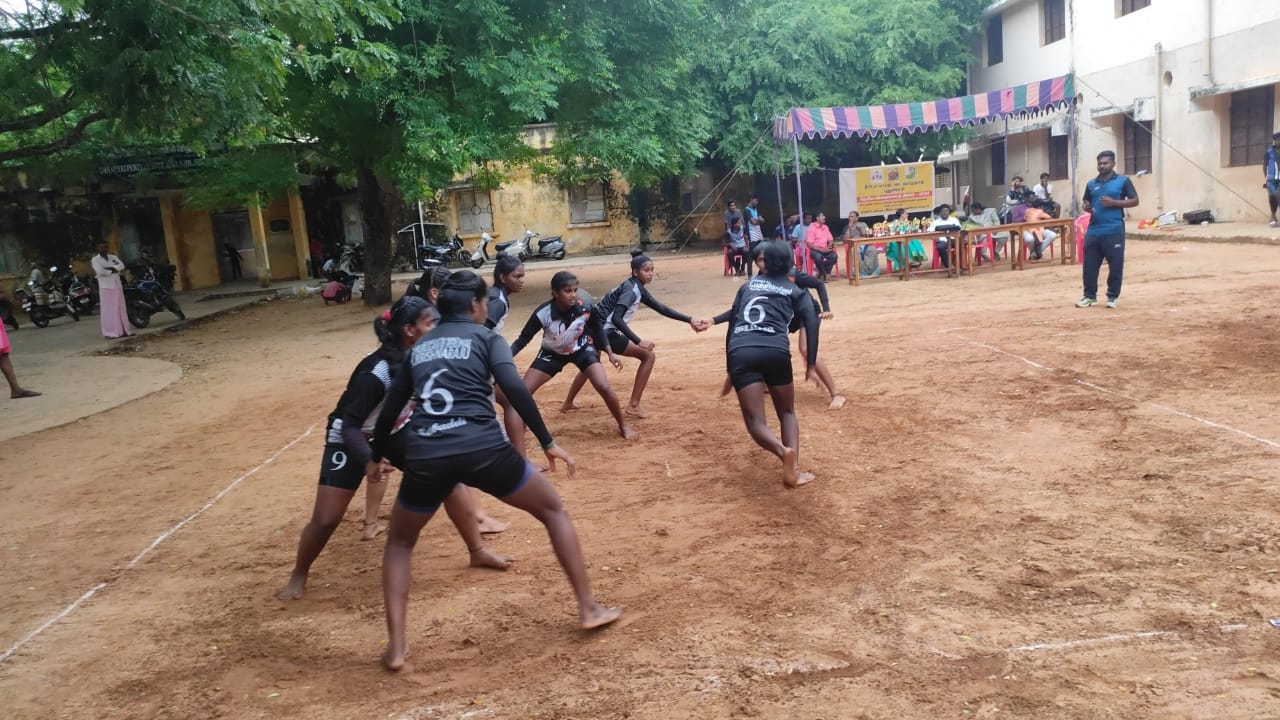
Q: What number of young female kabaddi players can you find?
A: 8